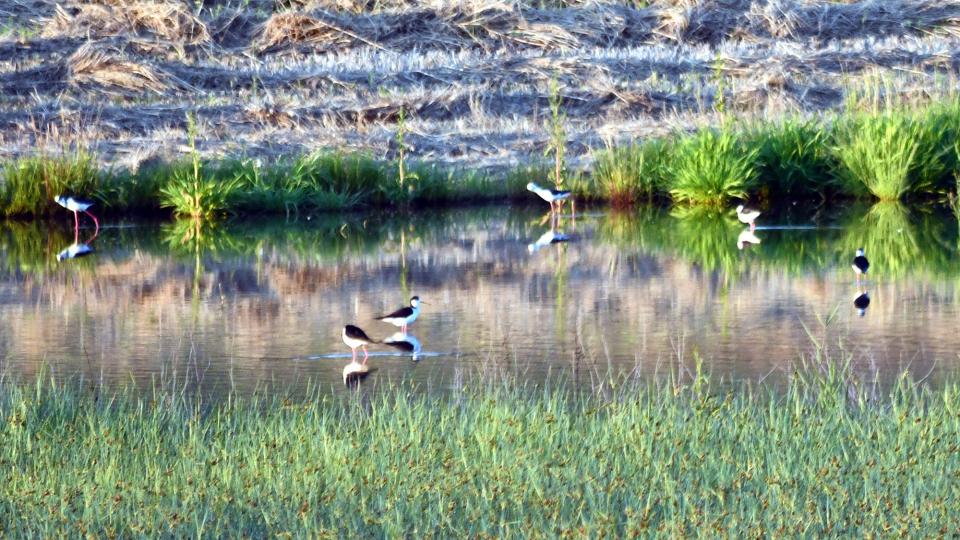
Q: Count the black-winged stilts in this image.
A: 6